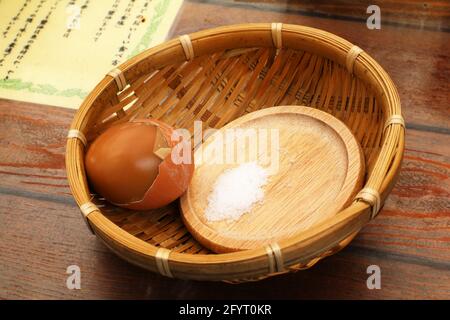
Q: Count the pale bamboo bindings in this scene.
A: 10